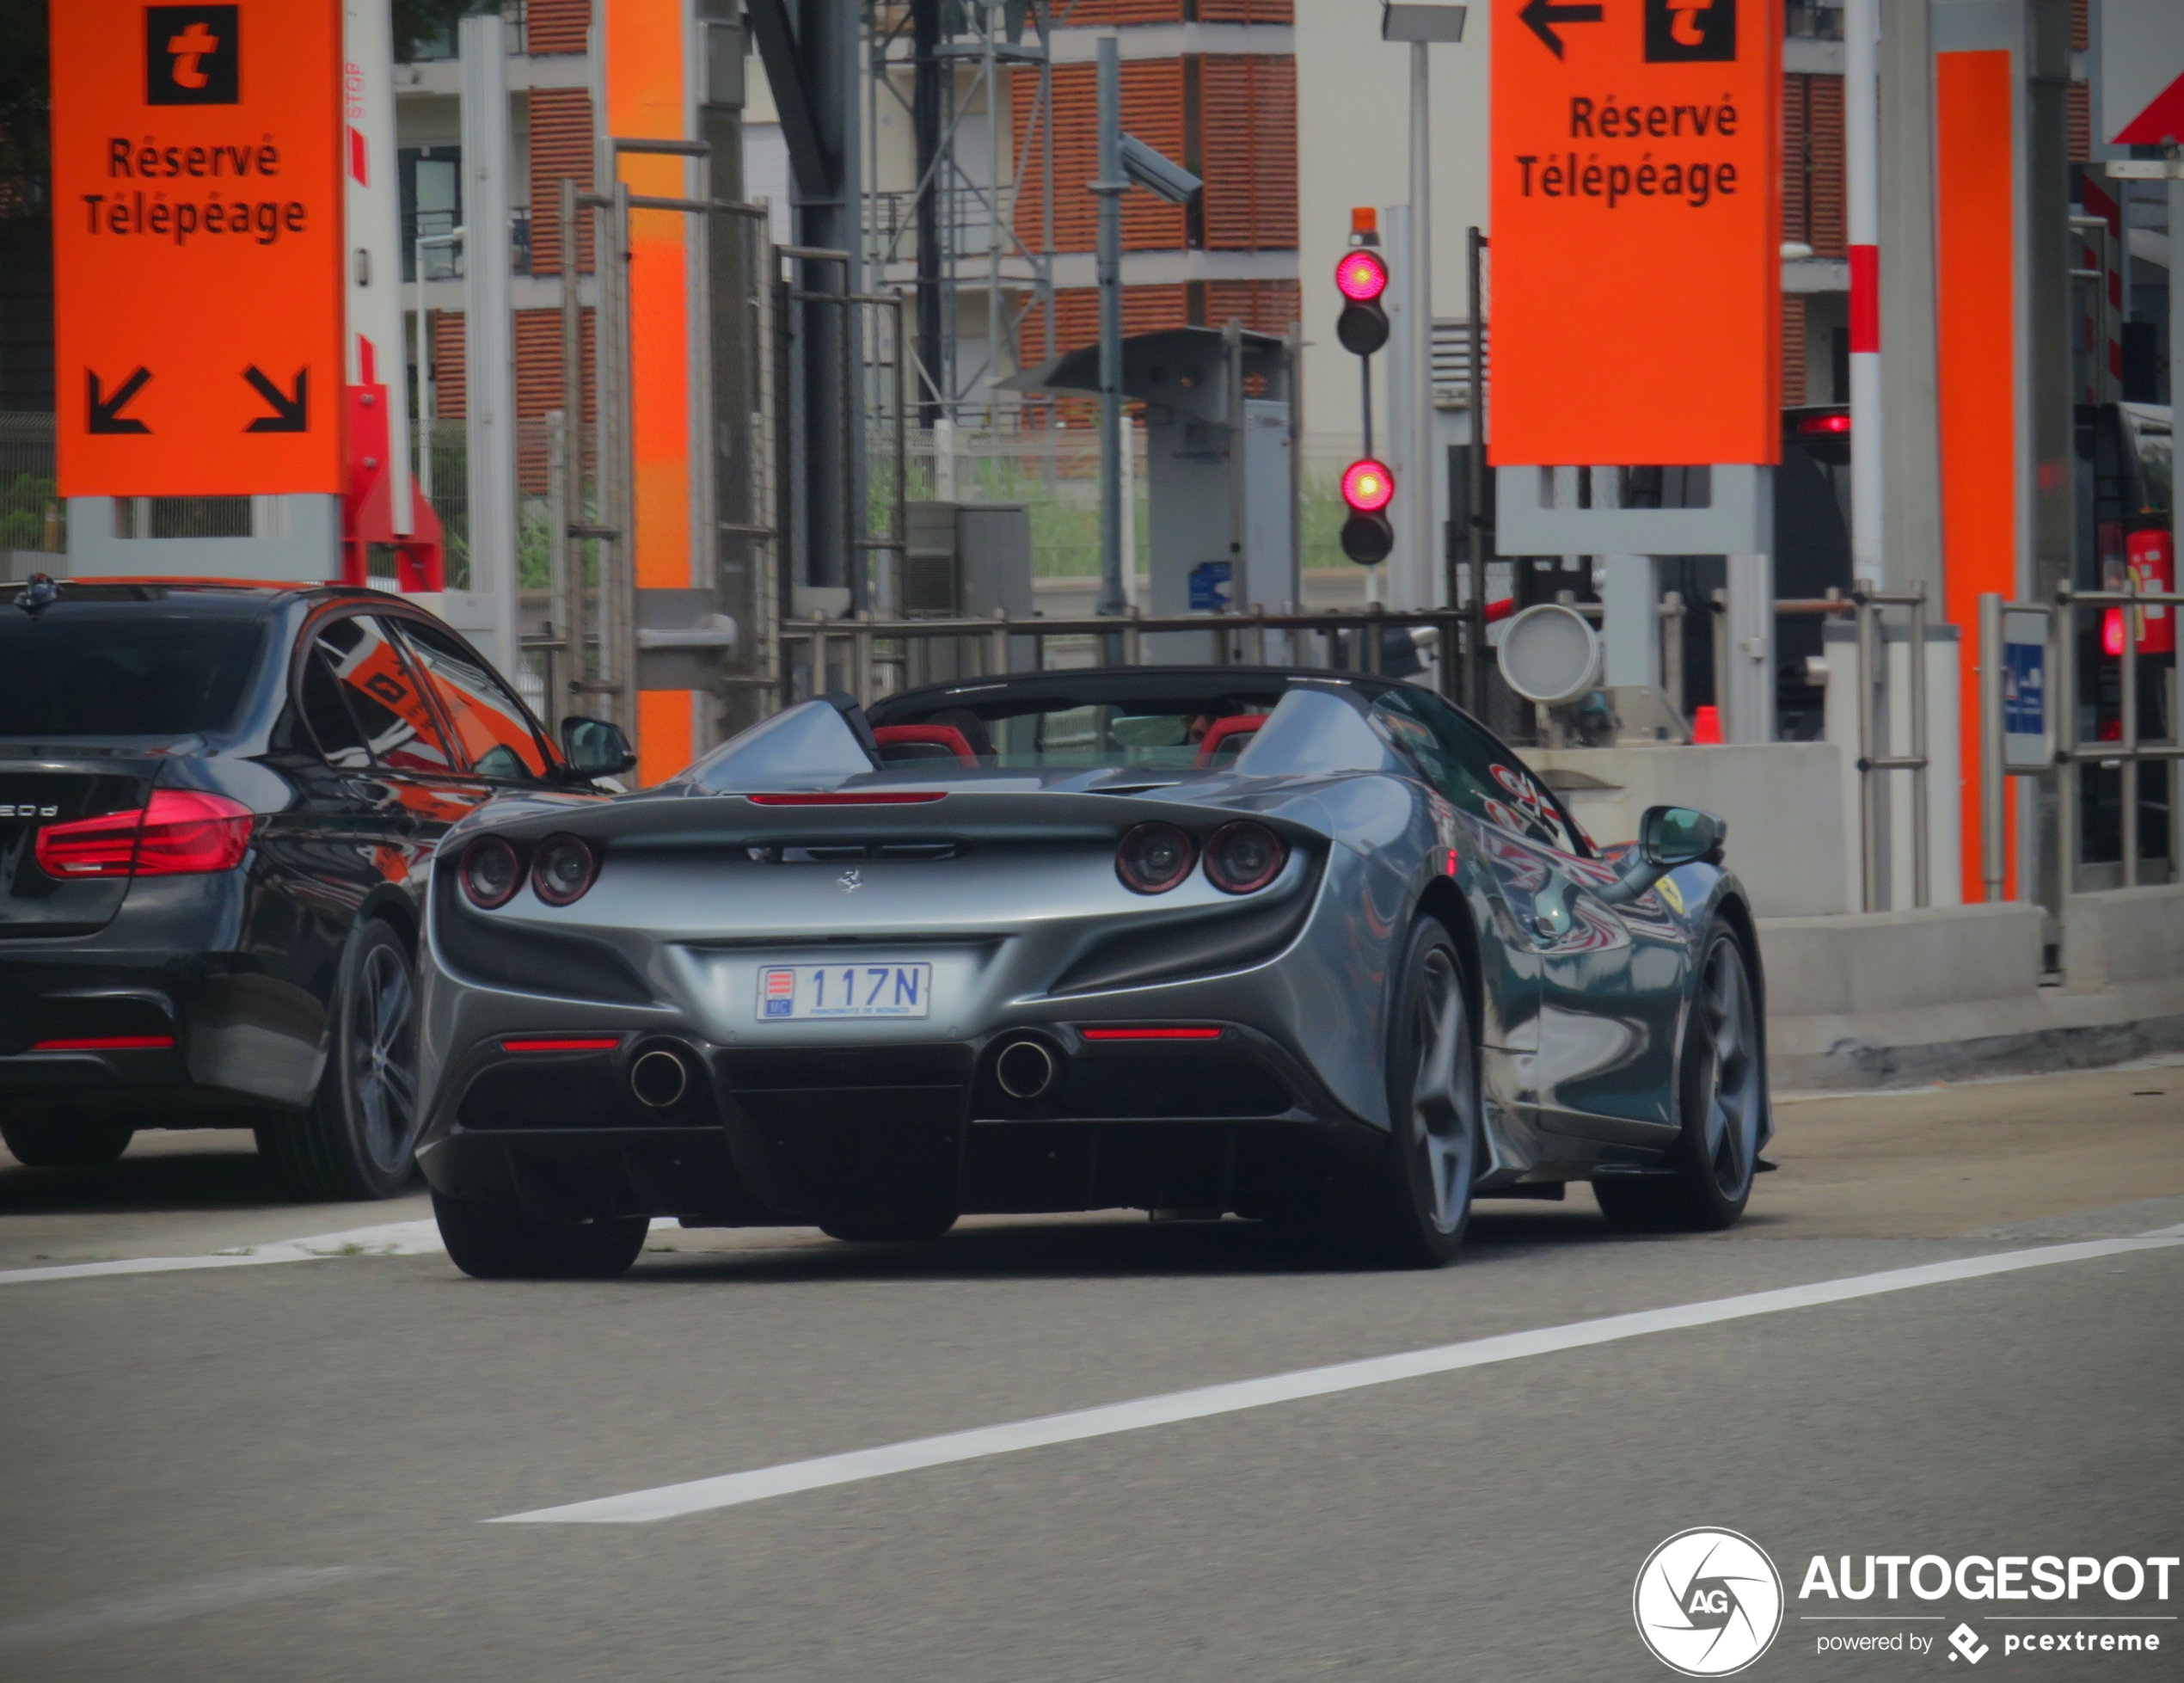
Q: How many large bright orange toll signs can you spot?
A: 2